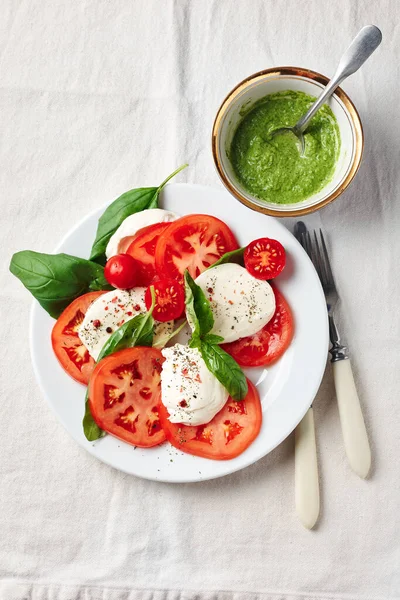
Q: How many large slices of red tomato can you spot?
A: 6